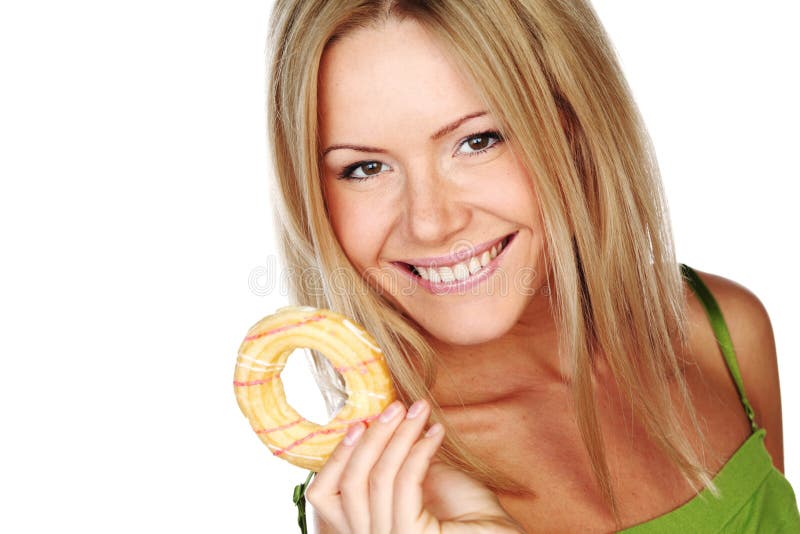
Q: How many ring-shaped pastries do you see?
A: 1